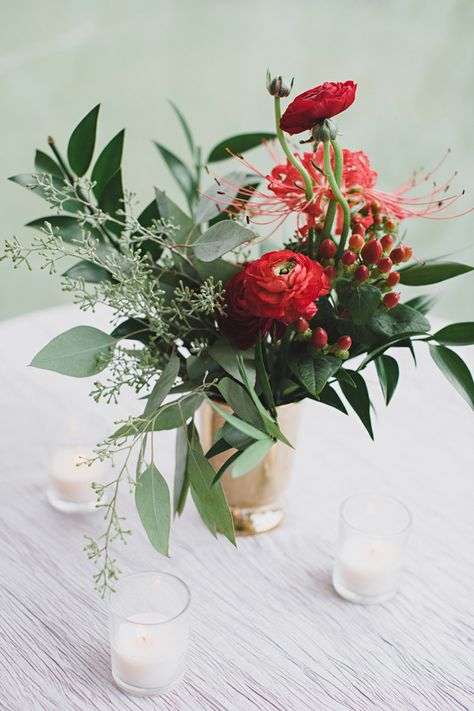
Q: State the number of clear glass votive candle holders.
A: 3